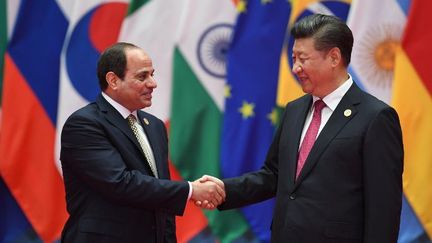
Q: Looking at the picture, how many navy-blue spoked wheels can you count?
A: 1